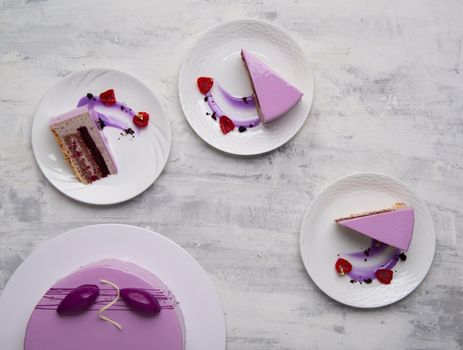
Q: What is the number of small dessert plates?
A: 3